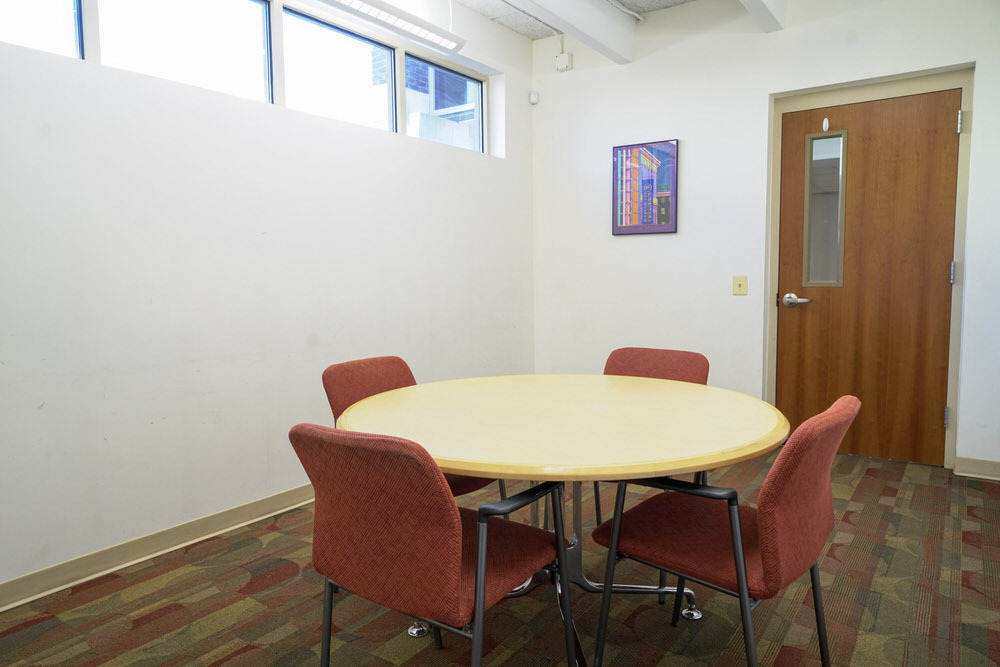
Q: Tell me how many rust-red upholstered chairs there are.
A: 4